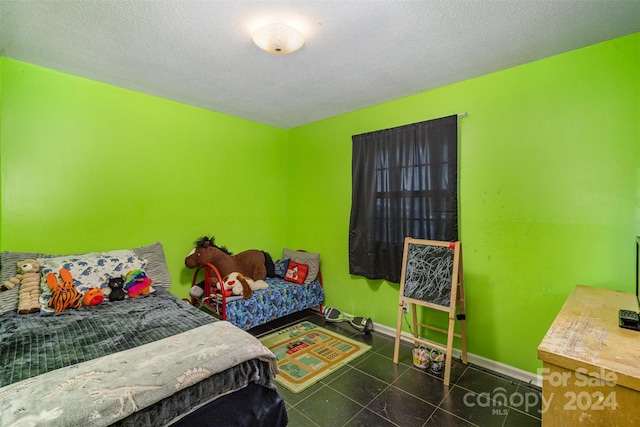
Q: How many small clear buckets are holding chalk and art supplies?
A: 2